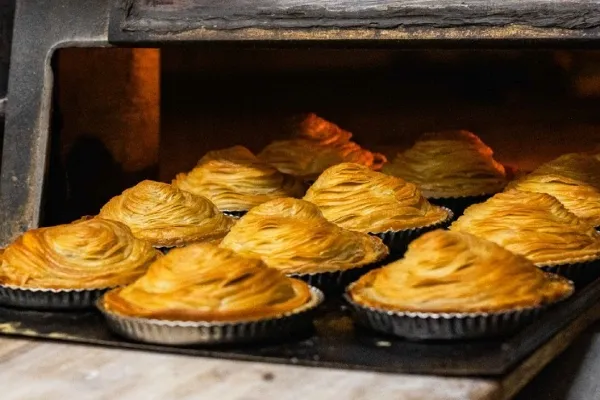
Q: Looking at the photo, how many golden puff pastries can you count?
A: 11